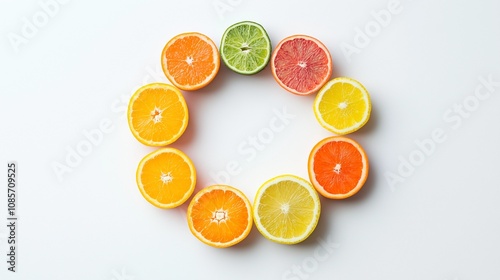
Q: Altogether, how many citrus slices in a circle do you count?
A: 9